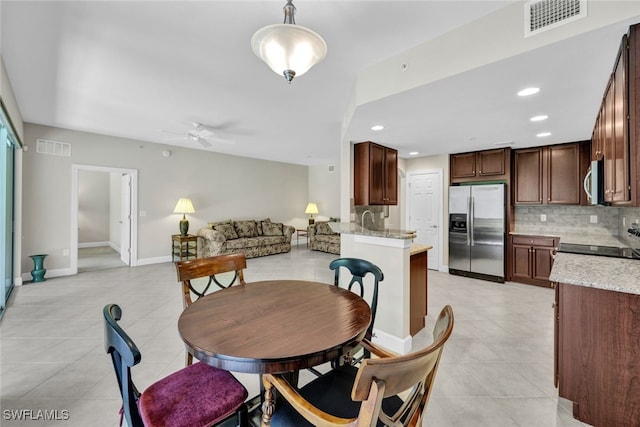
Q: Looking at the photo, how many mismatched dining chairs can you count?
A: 4